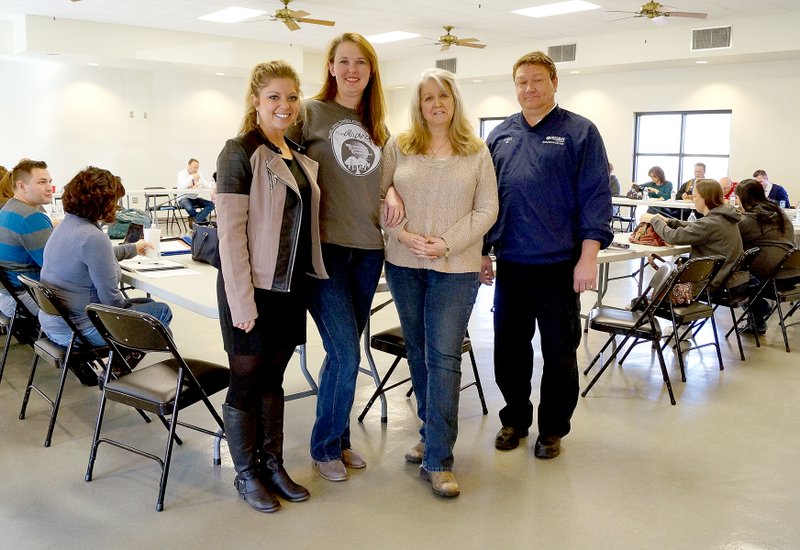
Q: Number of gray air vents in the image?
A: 3